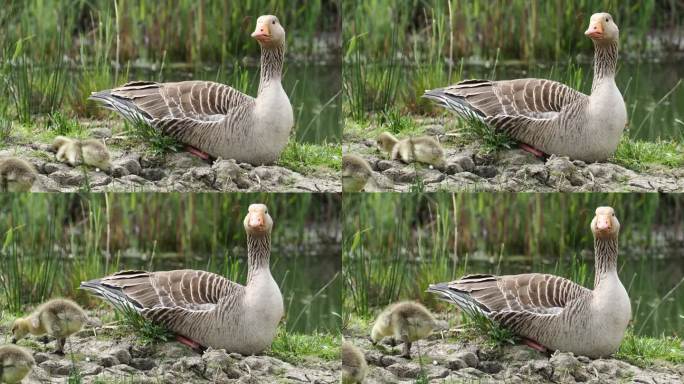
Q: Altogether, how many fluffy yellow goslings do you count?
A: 8